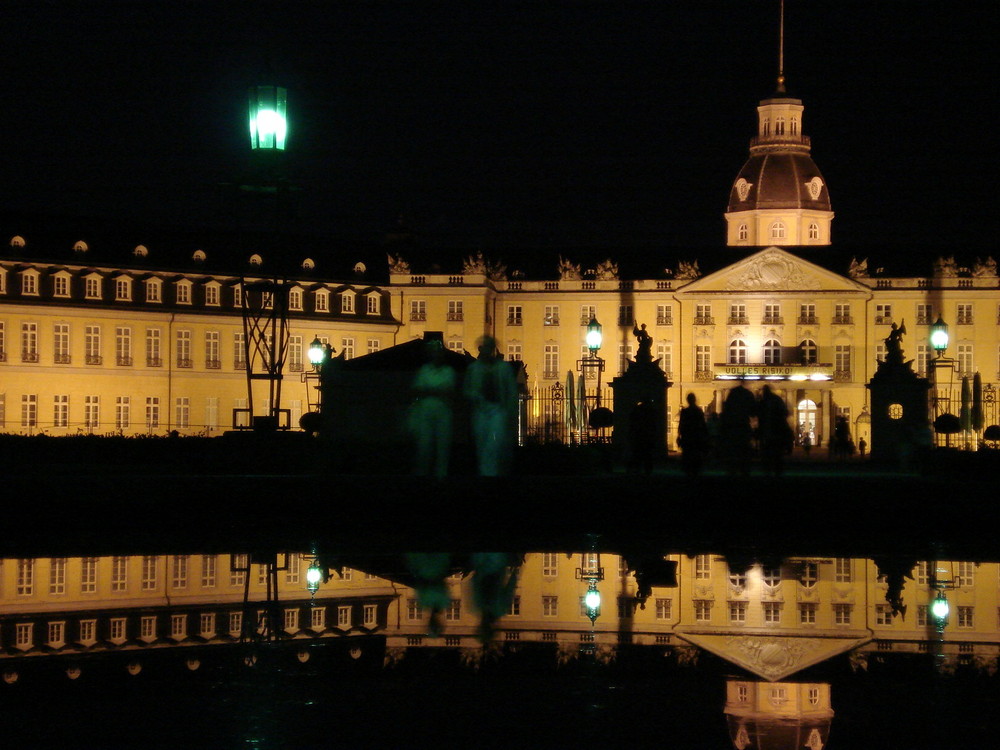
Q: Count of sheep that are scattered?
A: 0